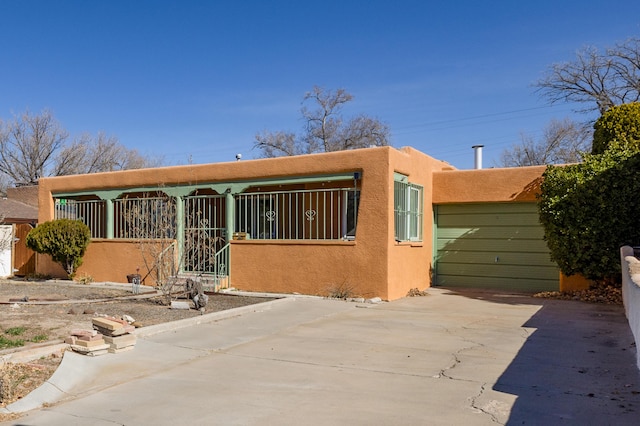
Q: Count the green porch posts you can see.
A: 3